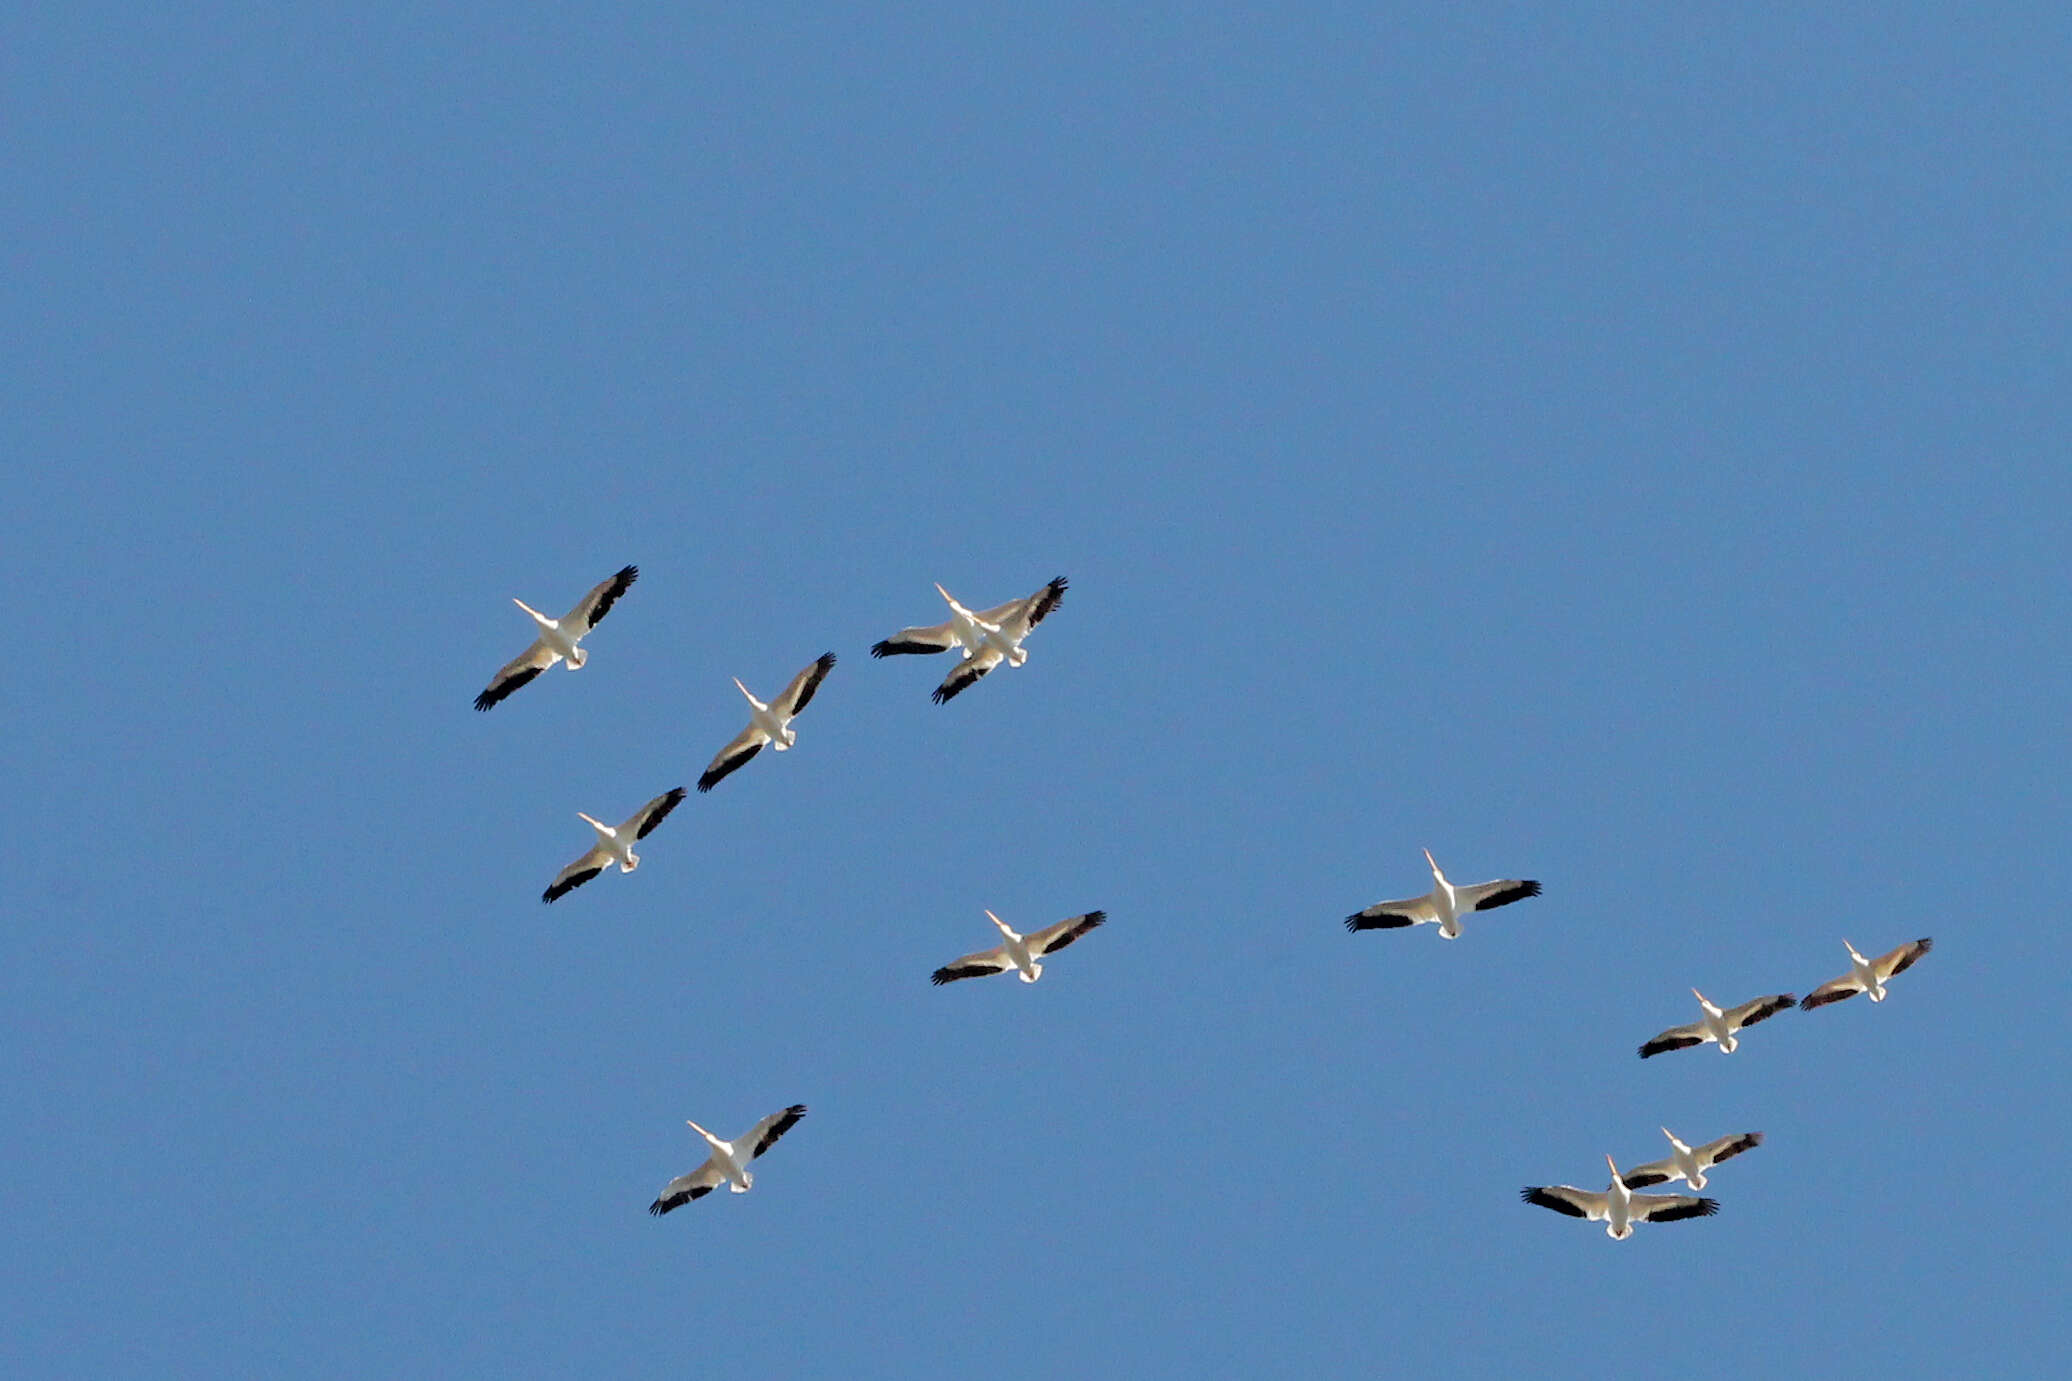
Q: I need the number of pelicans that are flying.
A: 12